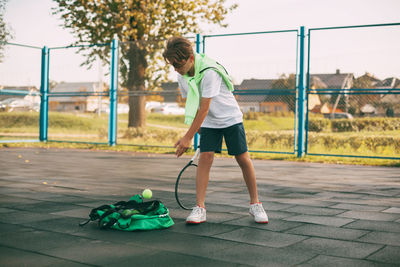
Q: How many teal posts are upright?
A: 4